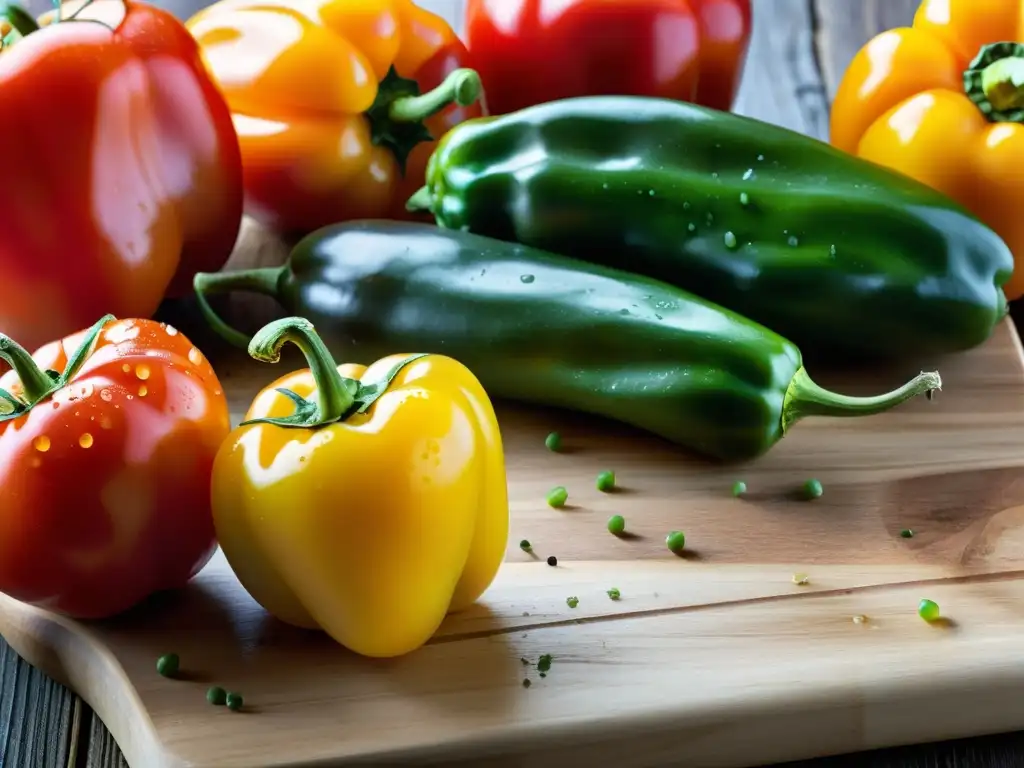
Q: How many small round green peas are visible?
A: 11